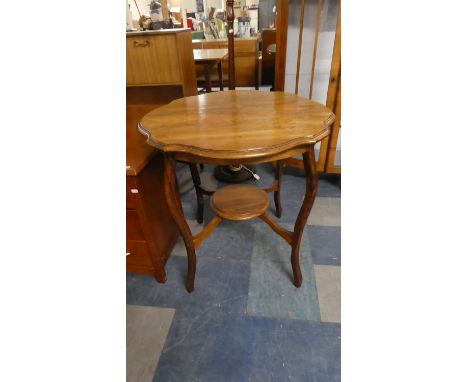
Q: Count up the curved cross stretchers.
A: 4